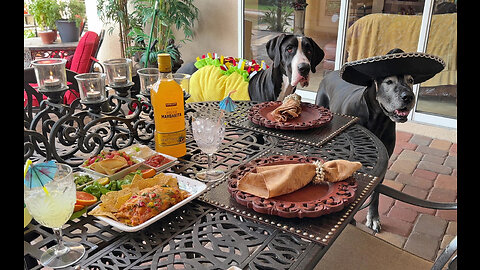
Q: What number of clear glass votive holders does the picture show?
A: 5